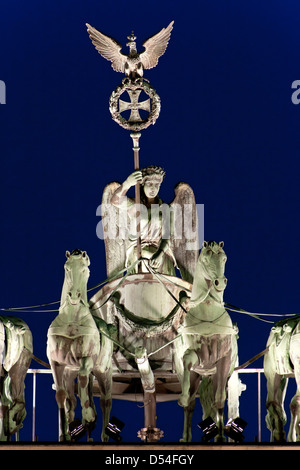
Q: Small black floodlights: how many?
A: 4